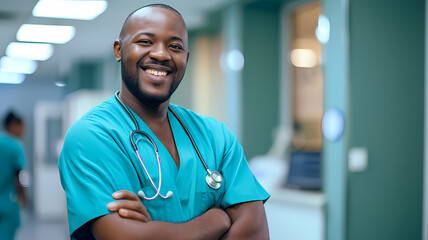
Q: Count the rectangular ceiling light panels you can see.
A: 5